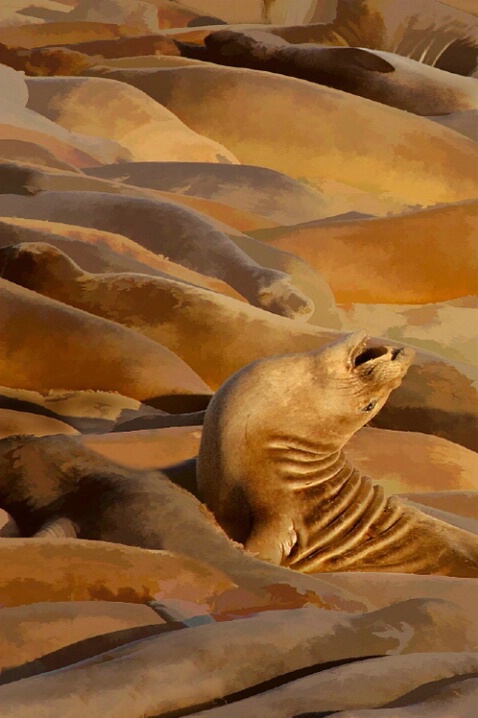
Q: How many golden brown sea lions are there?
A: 1